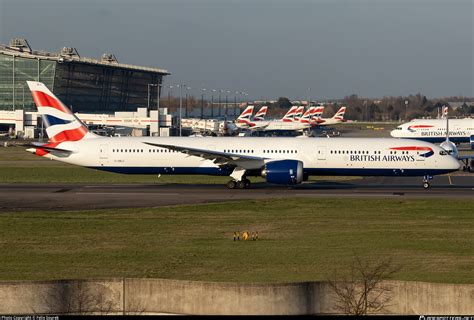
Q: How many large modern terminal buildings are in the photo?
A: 1